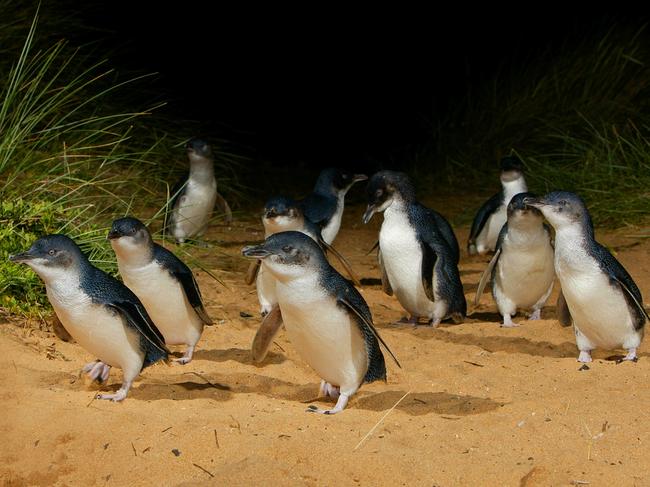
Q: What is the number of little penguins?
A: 10